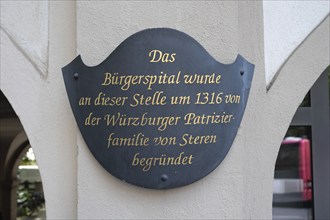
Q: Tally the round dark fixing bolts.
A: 3